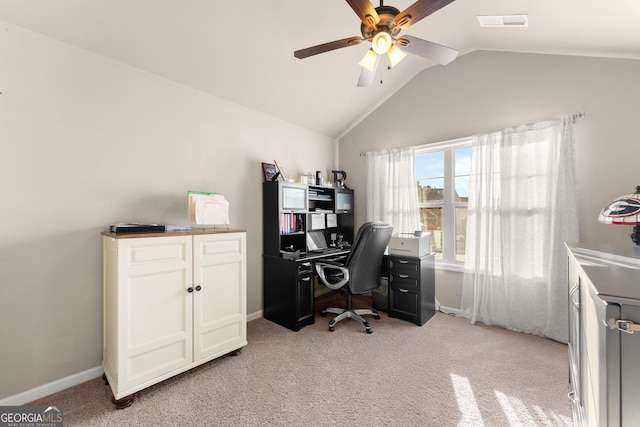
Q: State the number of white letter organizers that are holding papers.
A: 1